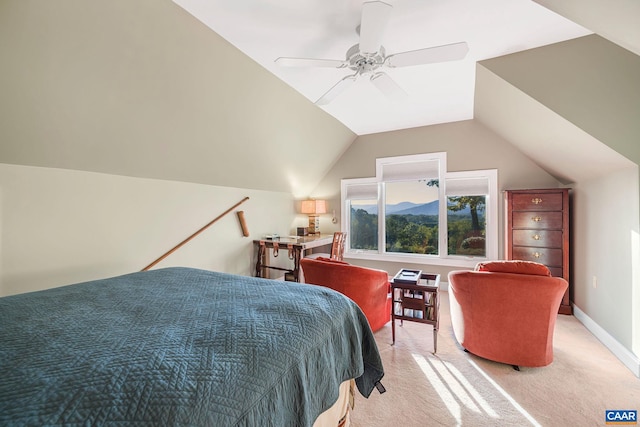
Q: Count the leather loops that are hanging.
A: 3